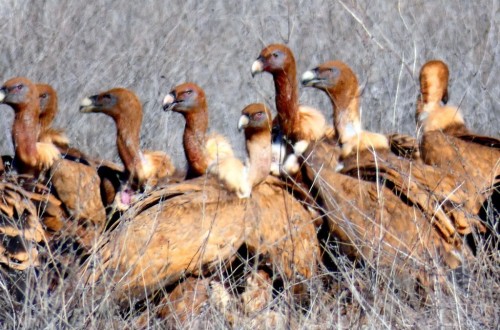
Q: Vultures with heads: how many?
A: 8